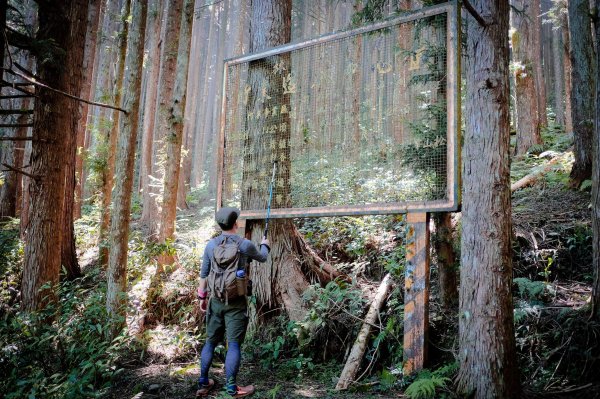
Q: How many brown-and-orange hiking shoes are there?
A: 2